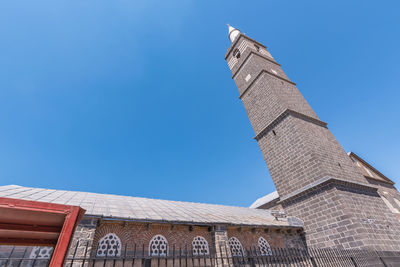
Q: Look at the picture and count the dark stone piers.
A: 2